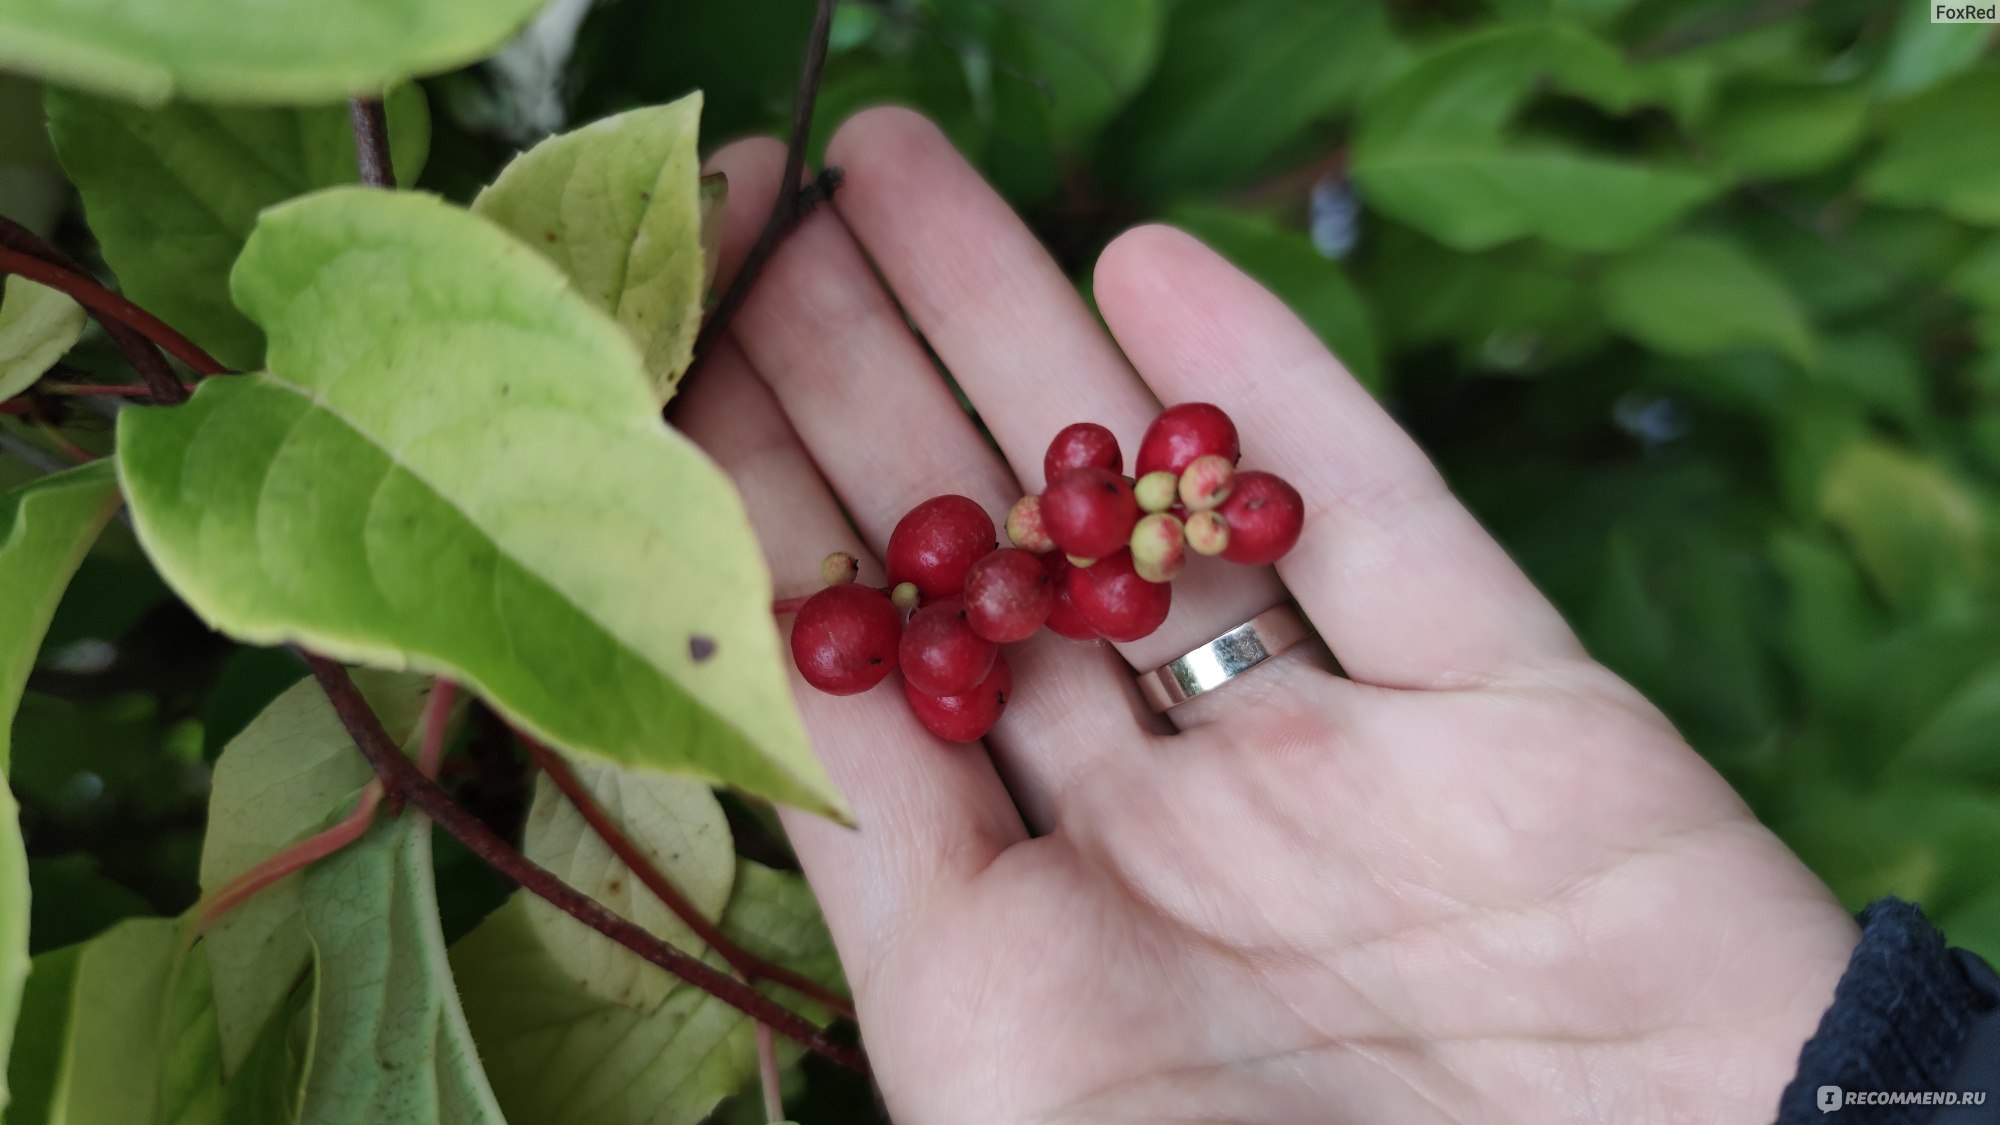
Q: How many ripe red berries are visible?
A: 11